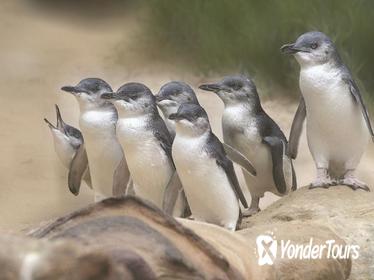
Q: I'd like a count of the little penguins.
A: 7